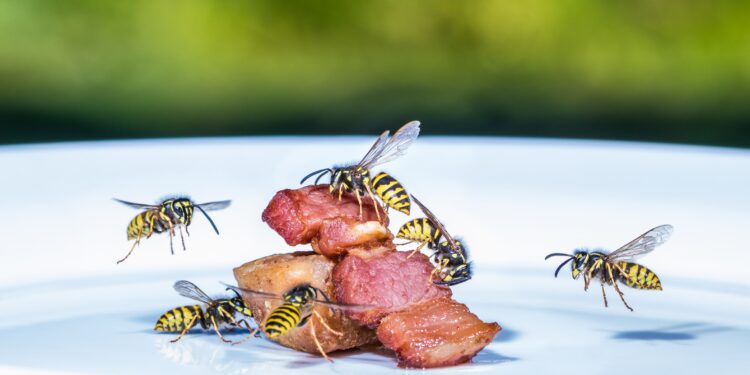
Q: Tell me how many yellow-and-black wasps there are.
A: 6